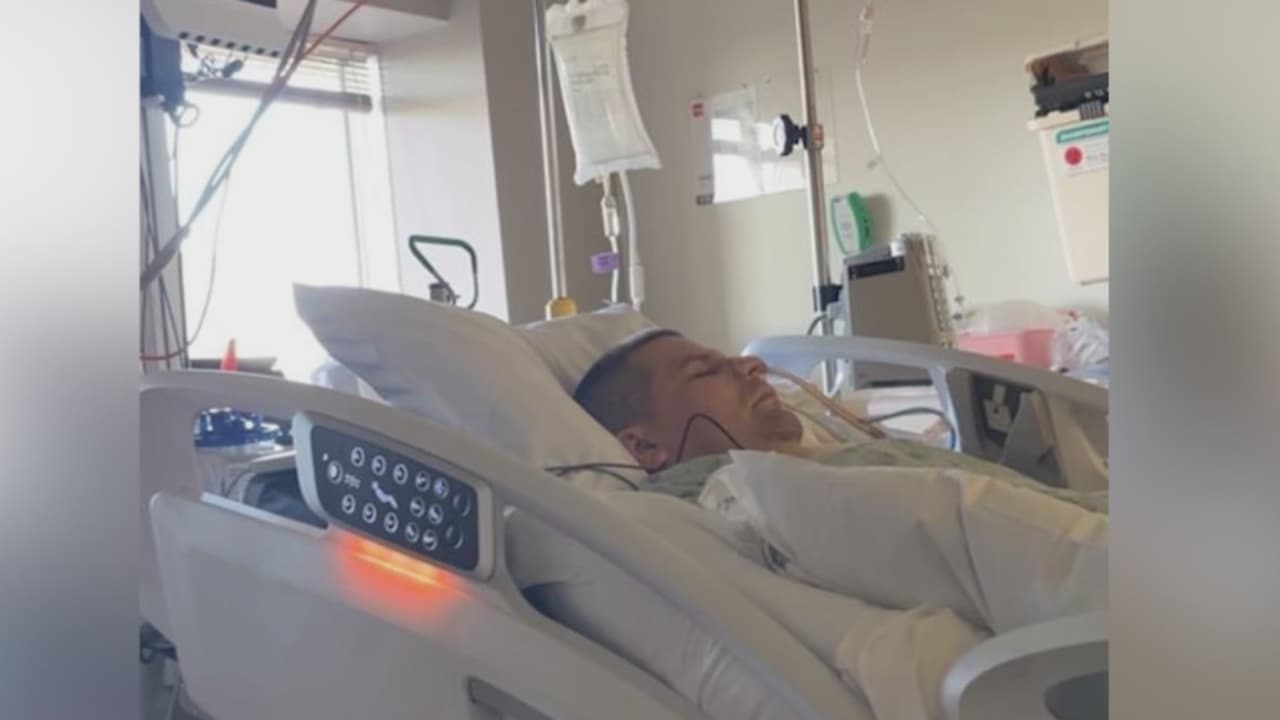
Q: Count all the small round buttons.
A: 15